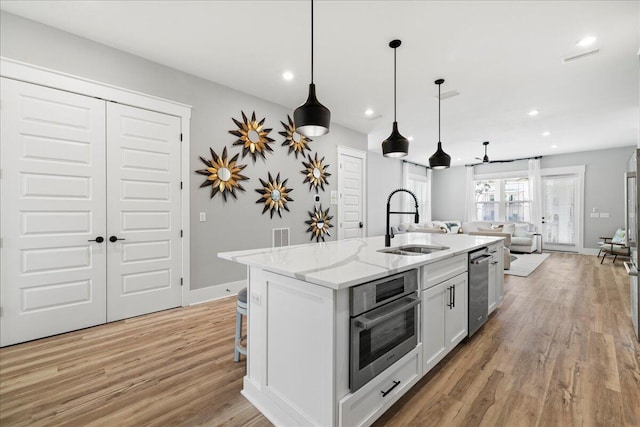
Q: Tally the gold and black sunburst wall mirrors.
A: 6